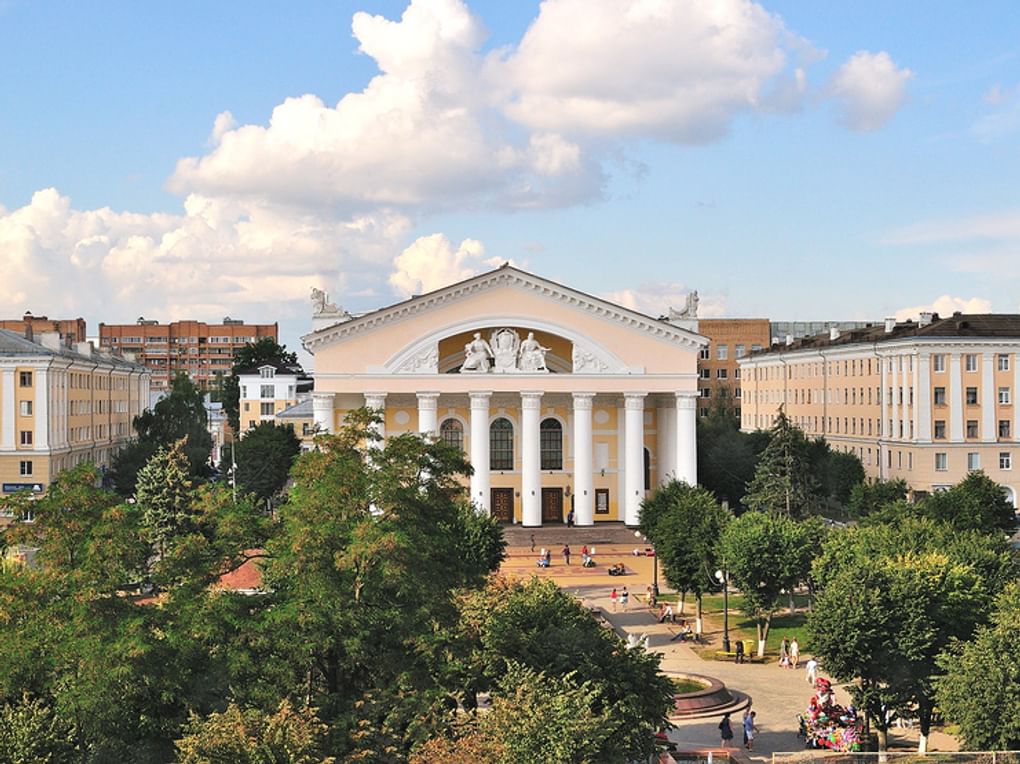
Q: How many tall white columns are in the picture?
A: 8